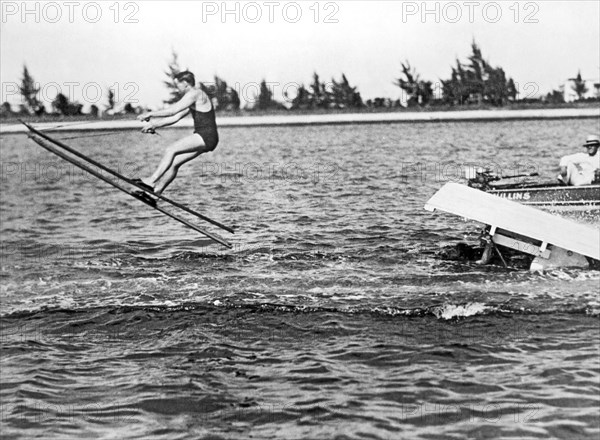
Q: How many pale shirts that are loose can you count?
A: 1